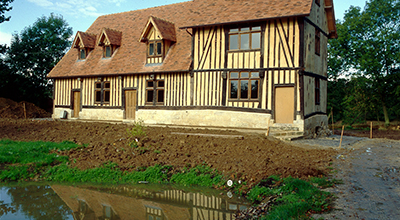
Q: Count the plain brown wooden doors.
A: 3